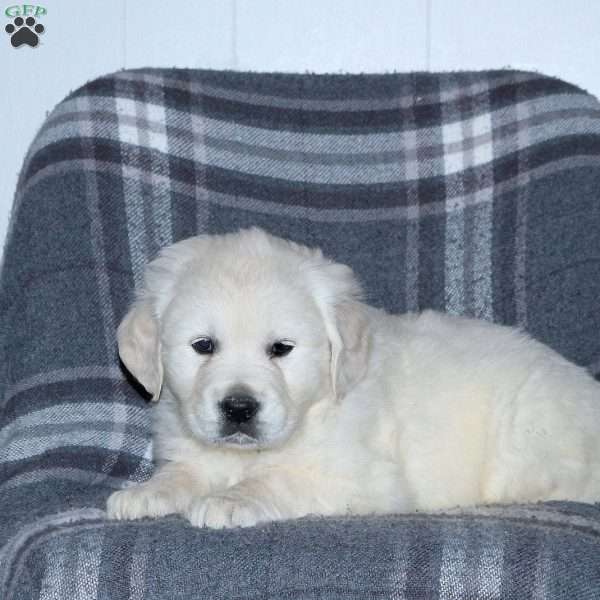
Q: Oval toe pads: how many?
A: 4